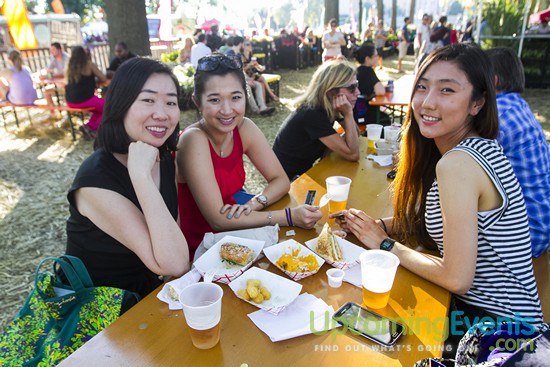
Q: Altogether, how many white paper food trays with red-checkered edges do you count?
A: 4